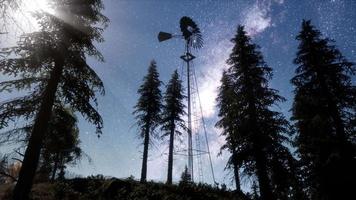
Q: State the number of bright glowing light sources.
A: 1